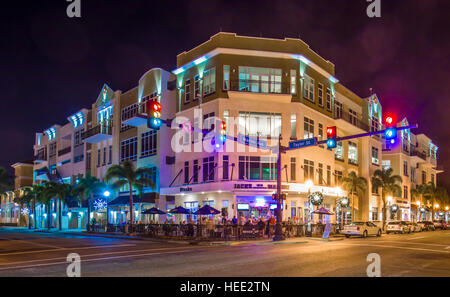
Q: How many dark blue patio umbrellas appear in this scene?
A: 3